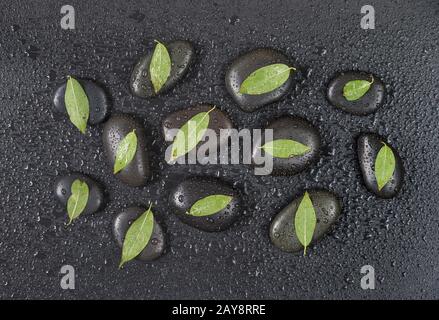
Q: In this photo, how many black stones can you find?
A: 12